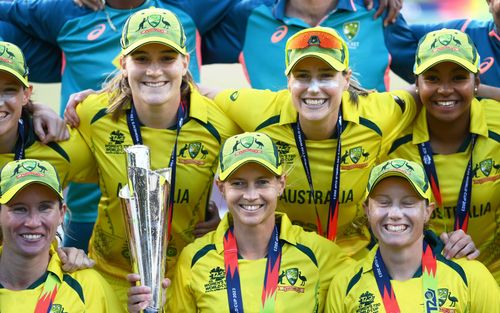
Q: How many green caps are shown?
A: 7